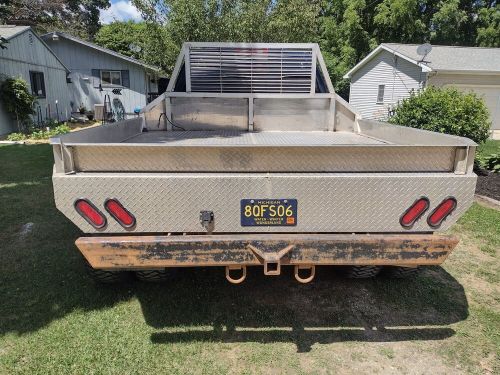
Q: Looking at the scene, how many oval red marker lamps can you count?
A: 4